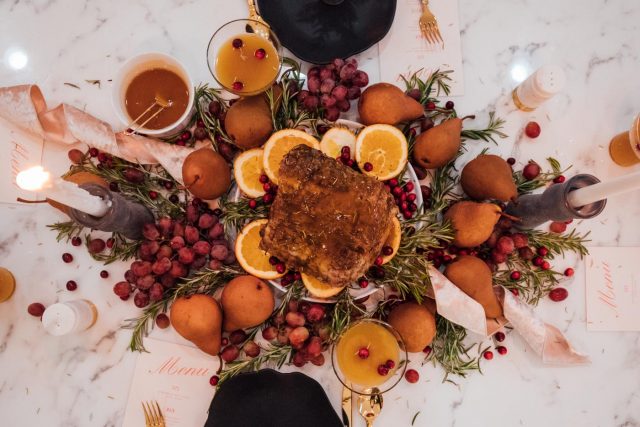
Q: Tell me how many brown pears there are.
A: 11